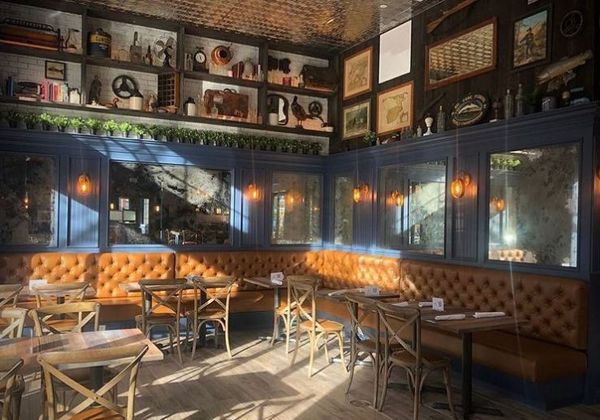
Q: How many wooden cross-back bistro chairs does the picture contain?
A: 12